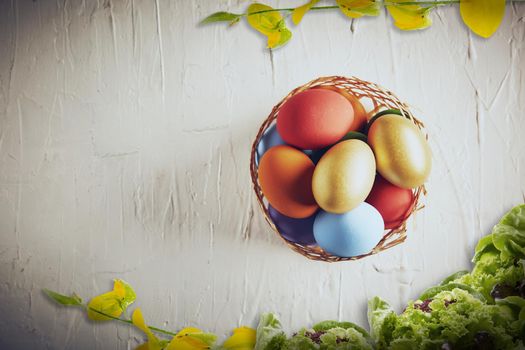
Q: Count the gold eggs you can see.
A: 2